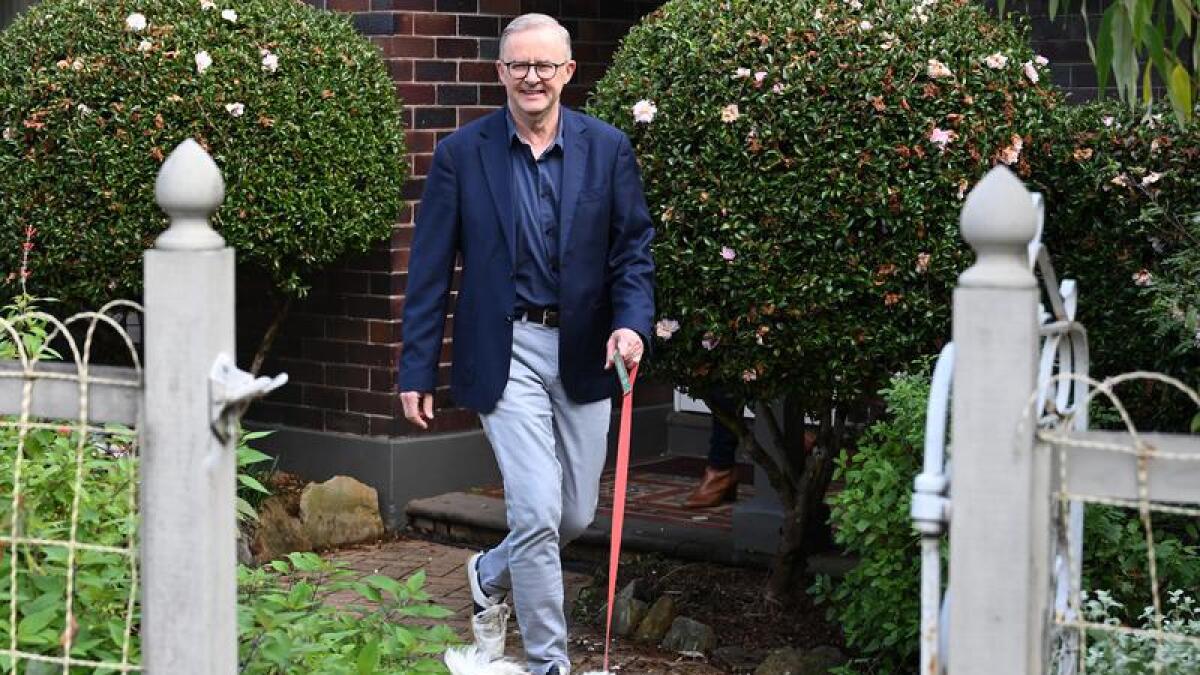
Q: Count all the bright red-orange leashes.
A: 1